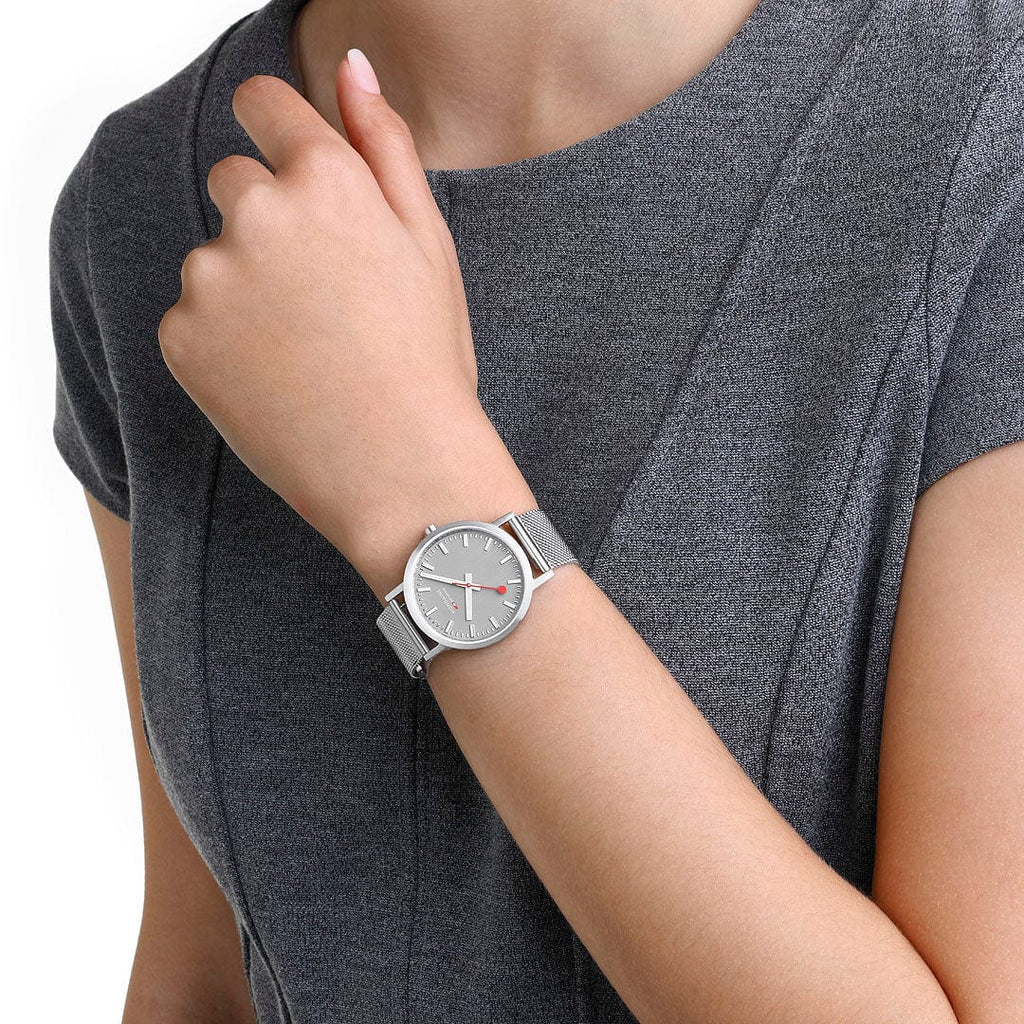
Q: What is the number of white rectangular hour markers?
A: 12